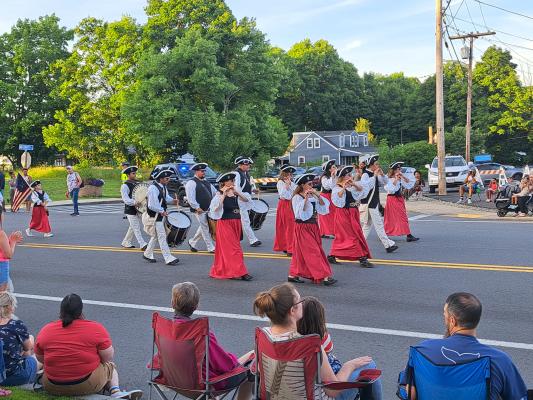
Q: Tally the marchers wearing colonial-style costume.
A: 12